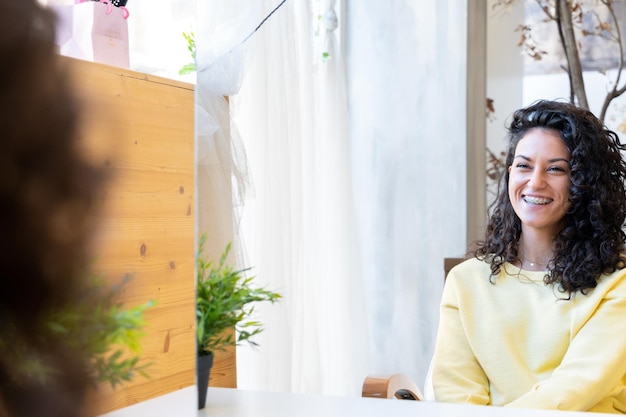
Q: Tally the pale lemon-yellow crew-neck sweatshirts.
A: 1